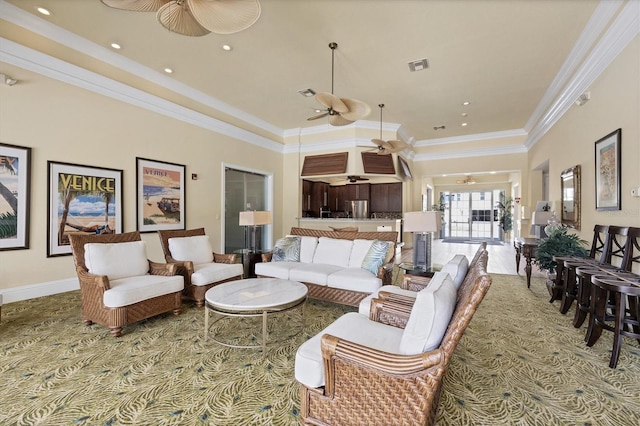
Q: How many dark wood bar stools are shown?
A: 4